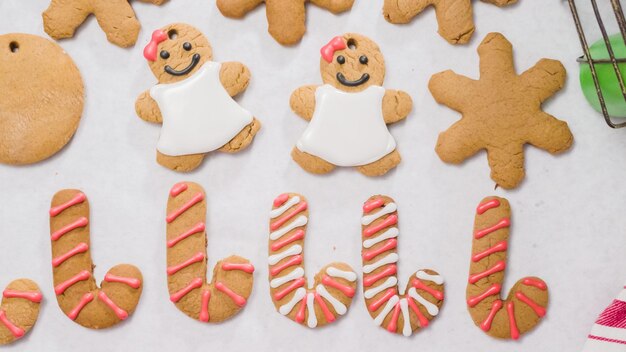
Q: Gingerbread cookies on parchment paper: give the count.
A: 13